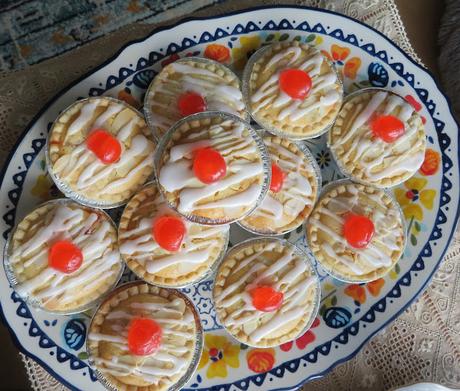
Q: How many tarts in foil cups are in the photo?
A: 11